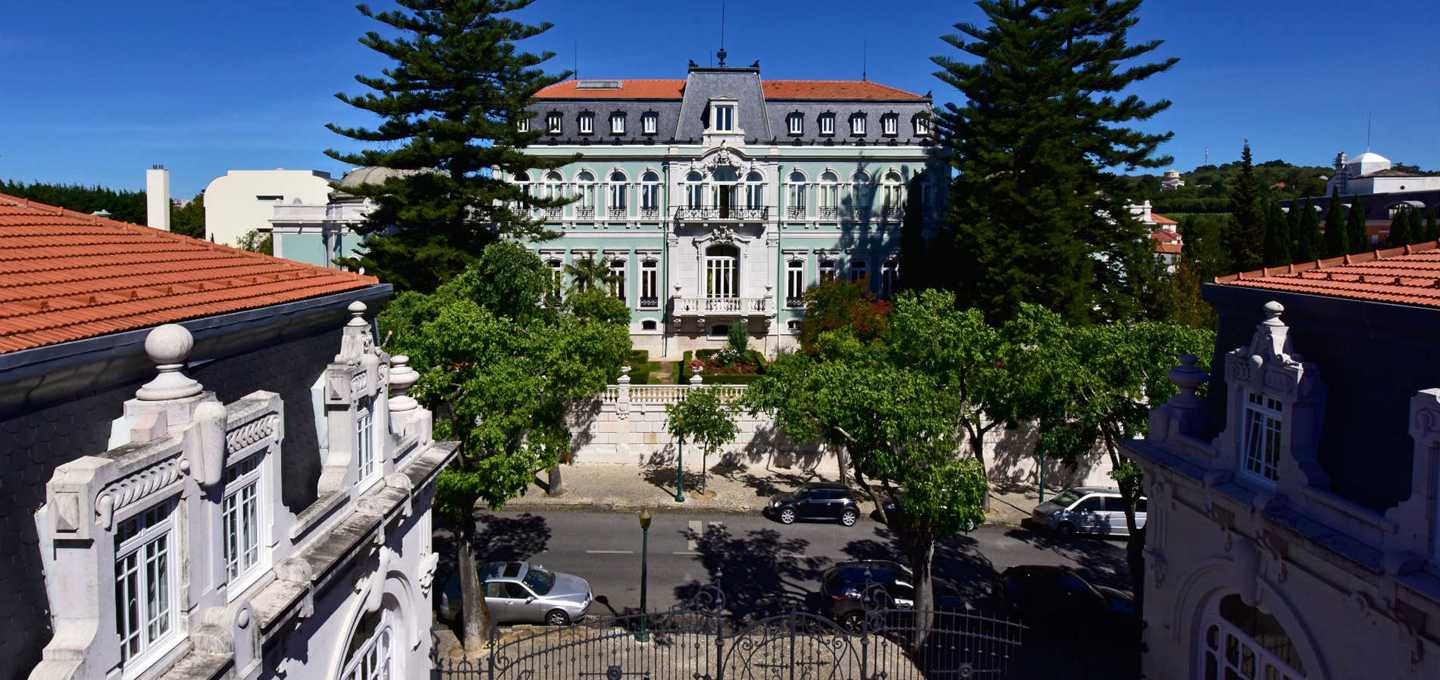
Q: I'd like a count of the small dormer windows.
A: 10